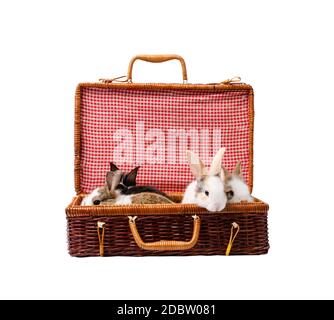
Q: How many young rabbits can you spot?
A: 4